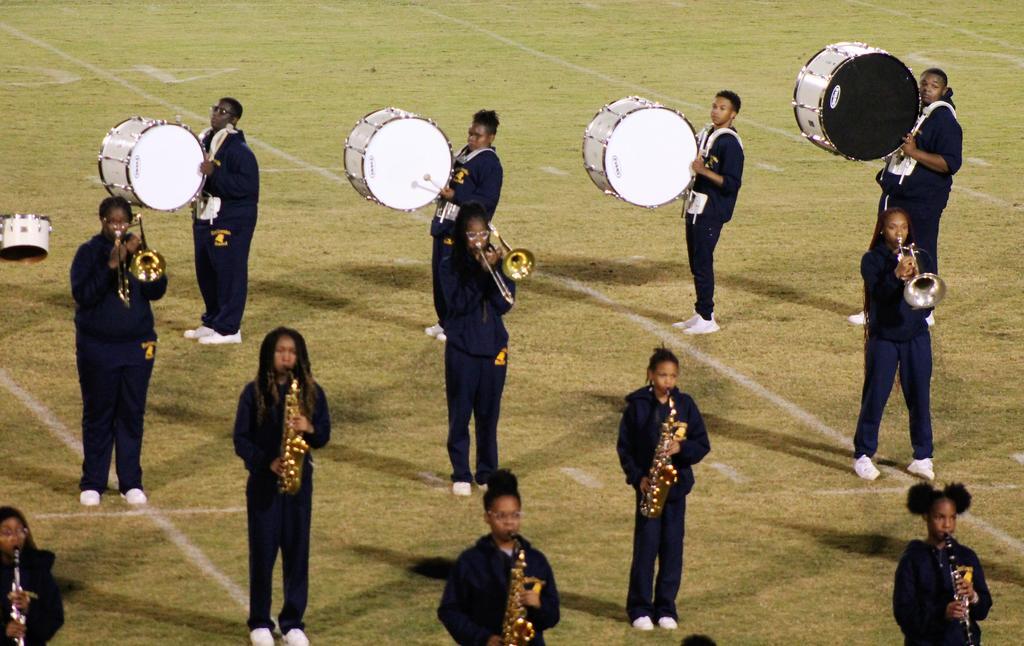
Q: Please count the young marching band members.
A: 12